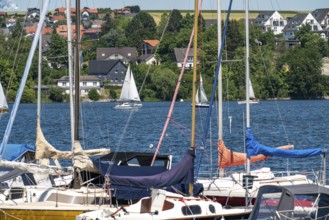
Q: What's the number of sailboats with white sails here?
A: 4